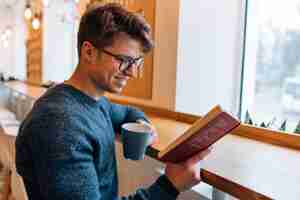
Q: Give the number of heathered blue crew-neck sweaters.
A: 1